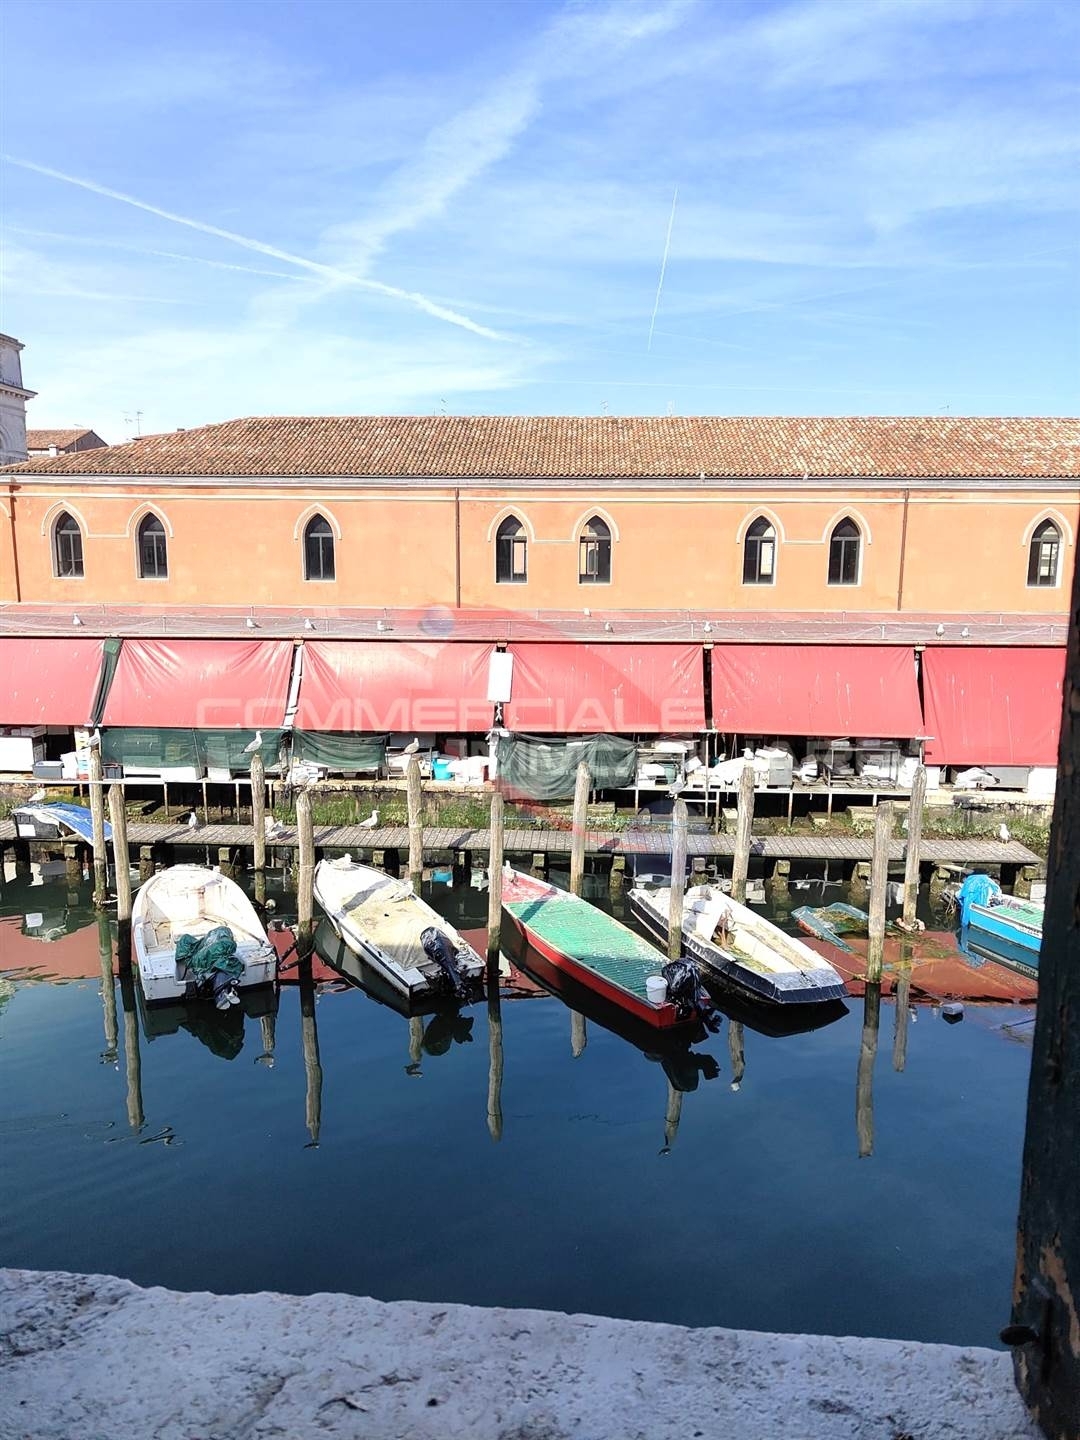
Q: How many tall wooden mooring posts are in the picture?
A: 11